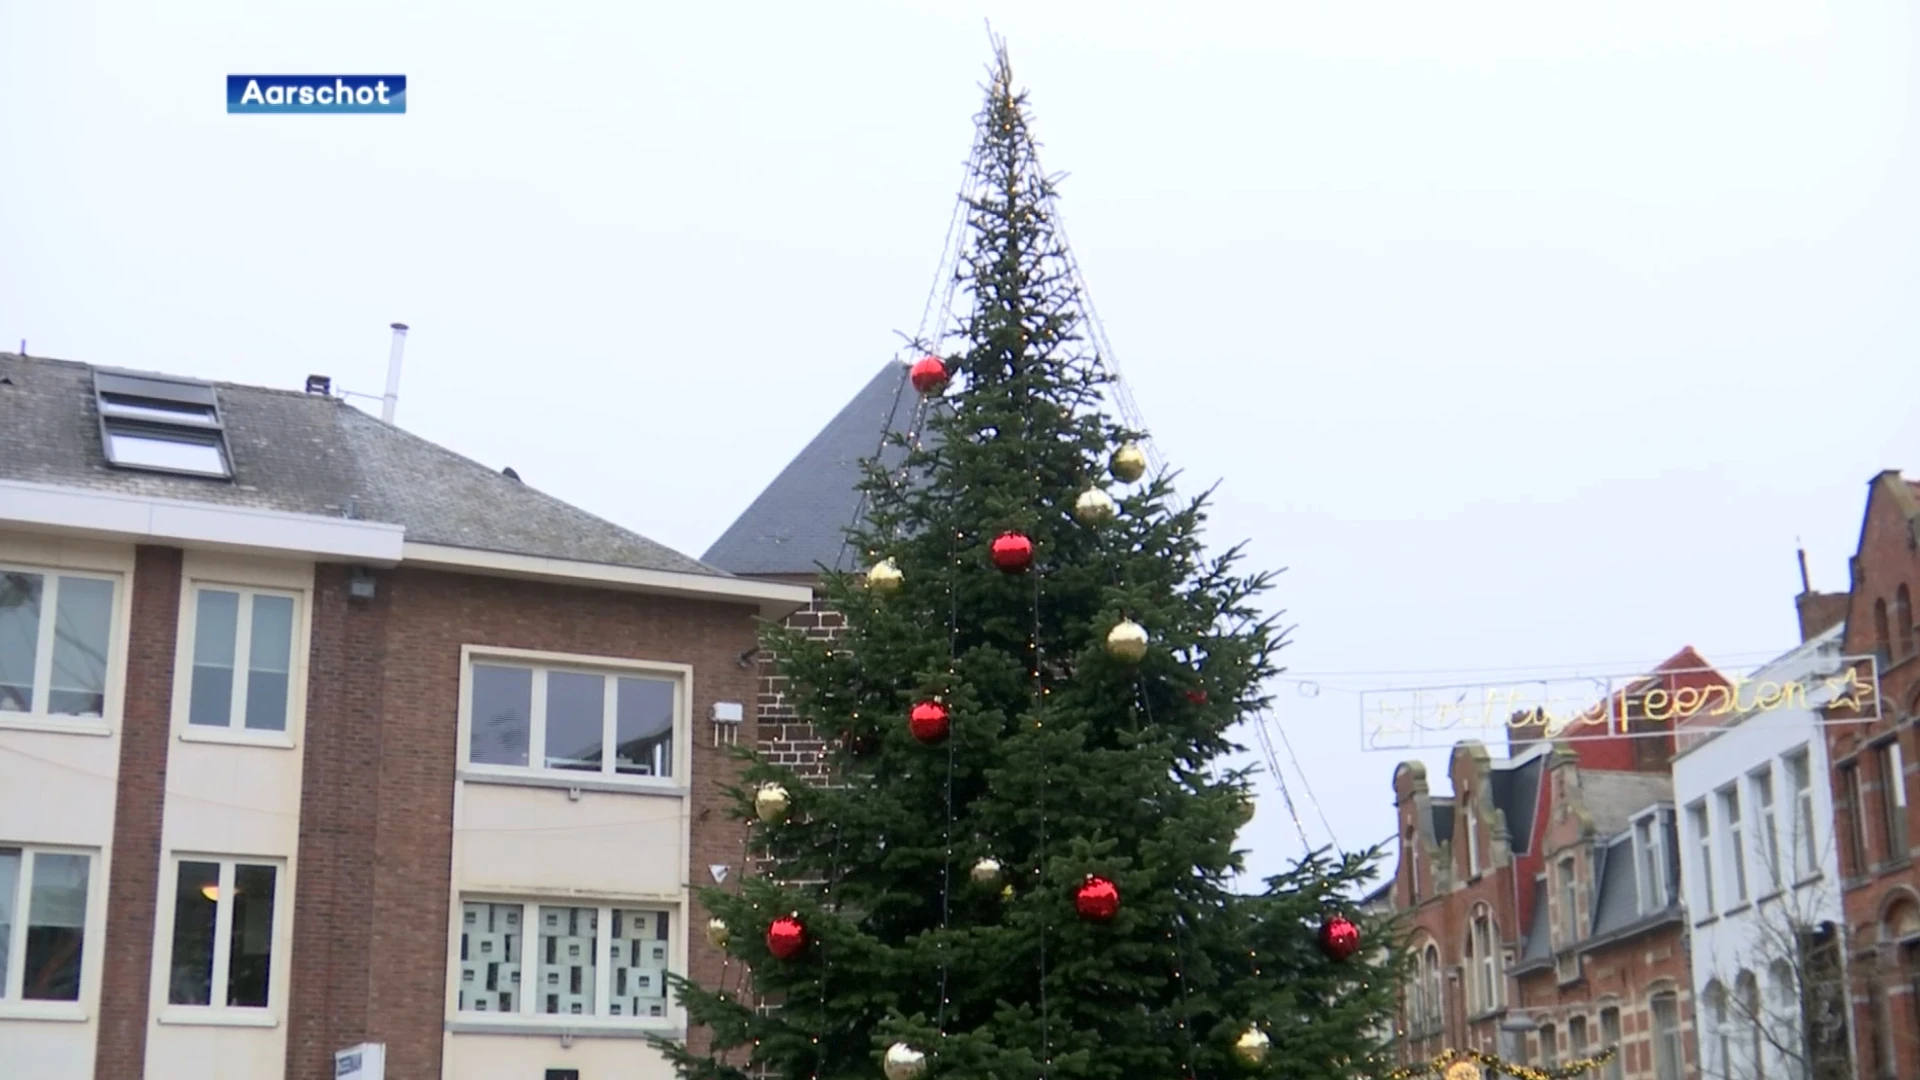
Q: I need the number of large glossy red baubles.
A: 6